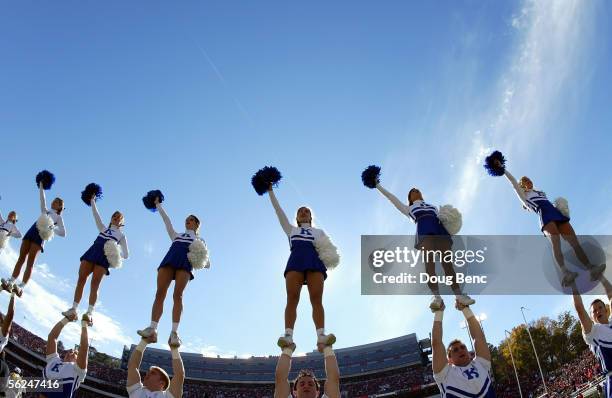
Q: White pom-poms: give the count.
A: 7